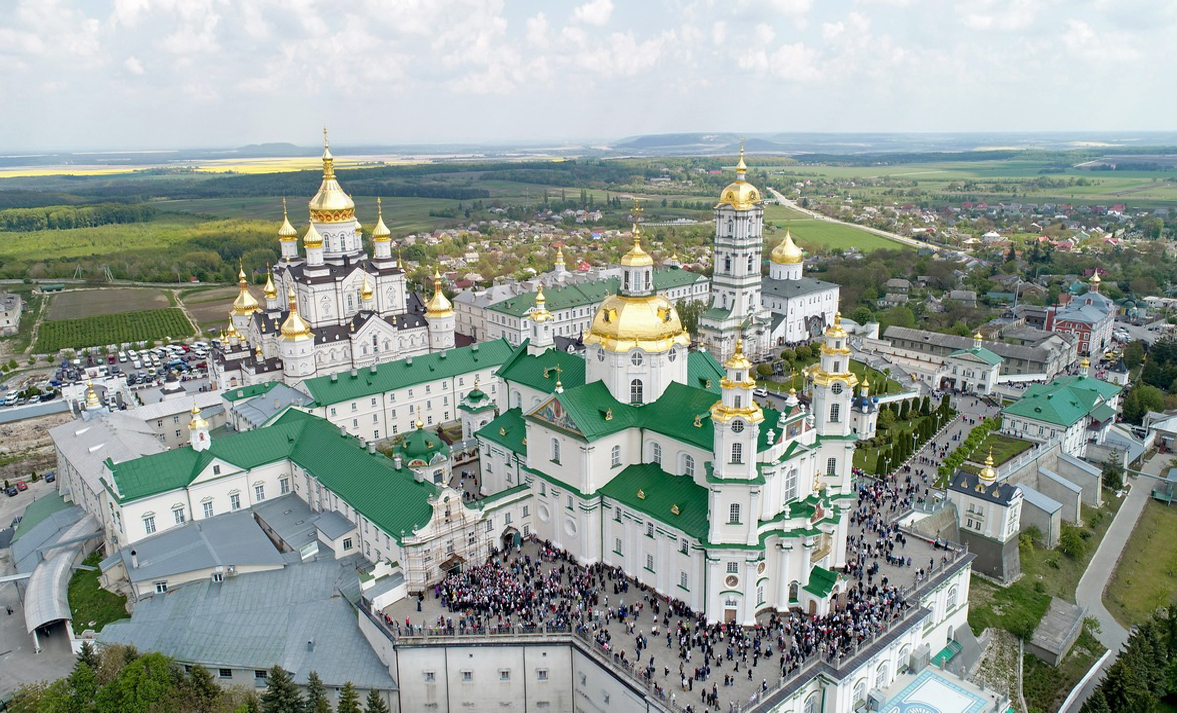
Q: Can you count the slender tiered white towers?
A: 3